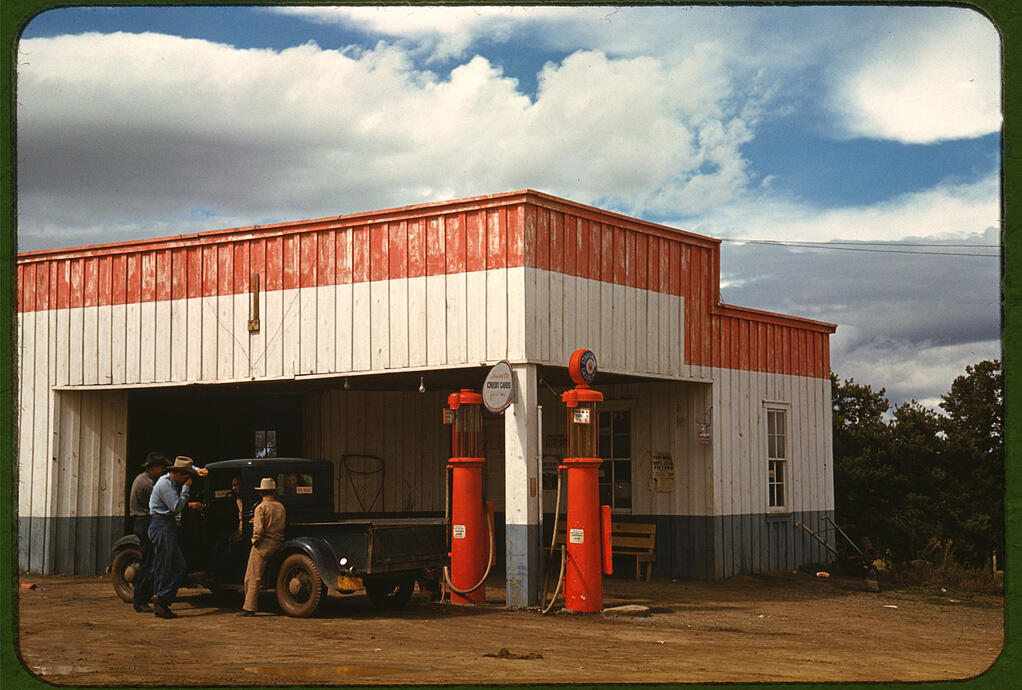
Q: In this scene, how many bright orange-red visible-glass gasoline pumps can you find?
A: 2